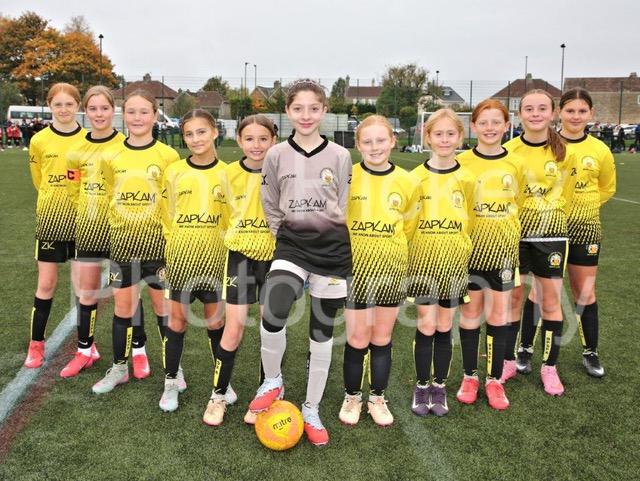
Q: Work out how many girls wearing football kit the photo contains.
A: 11